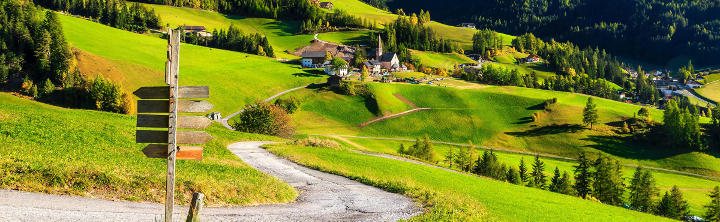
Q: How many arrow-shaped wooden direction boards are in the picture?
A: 5